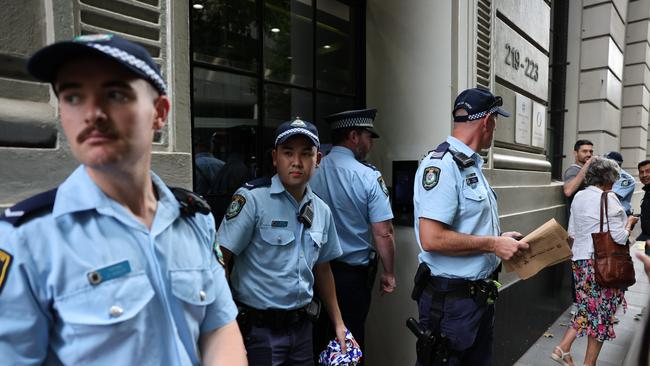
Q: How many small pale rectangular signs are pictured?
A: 2